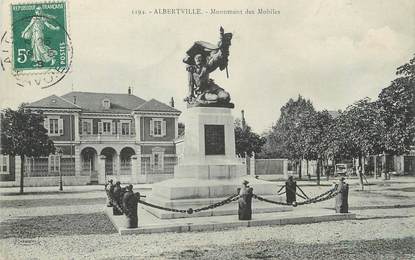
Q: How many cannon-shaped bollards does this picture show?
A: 6